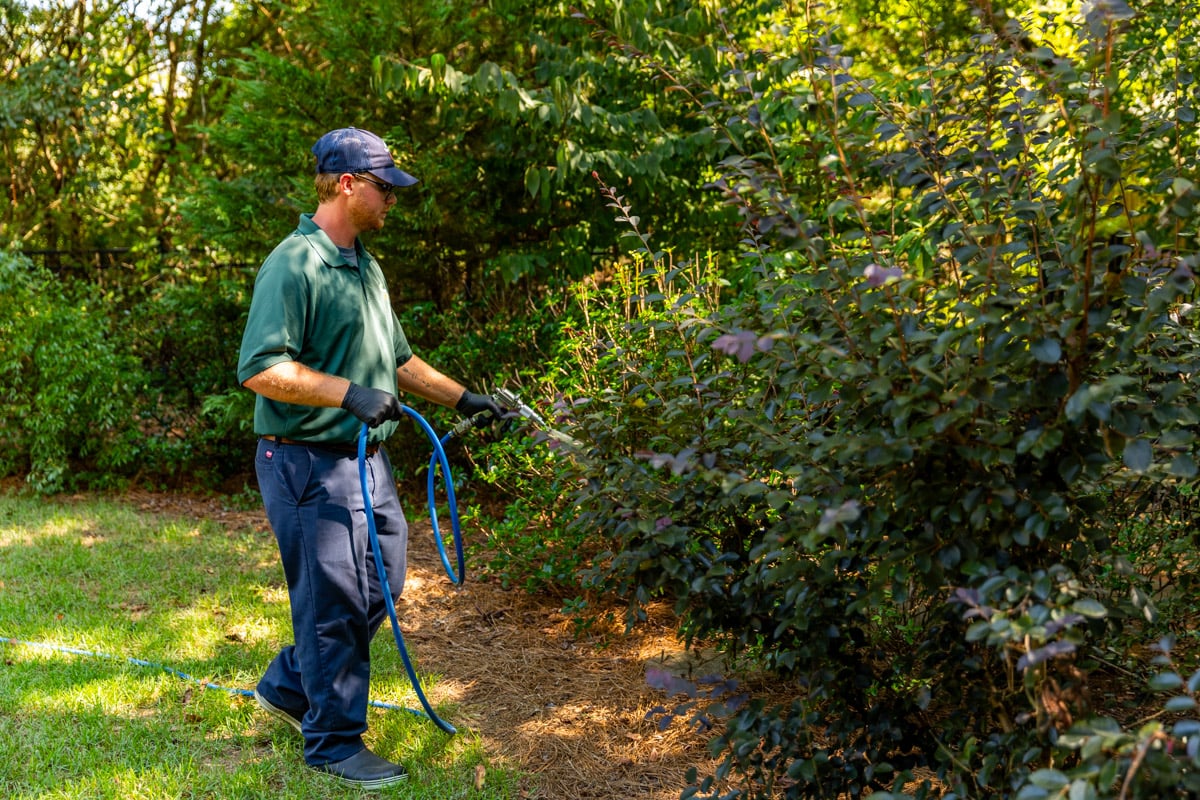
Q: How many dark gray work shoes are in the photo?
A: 2